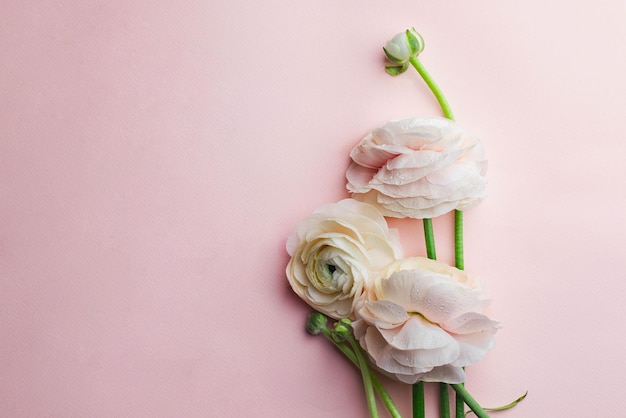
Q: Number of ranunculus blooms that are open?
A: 3